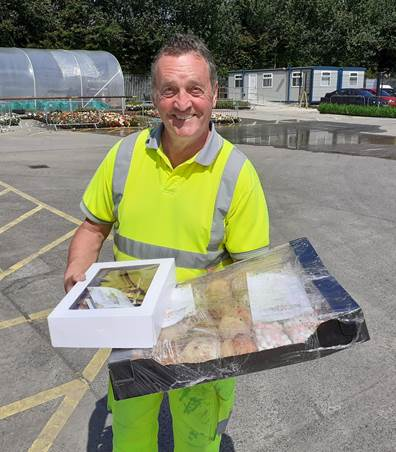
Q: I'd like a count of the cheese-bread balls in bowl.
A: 0